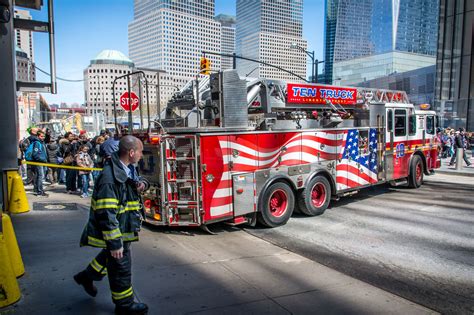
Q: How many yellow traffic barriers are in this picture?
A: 3